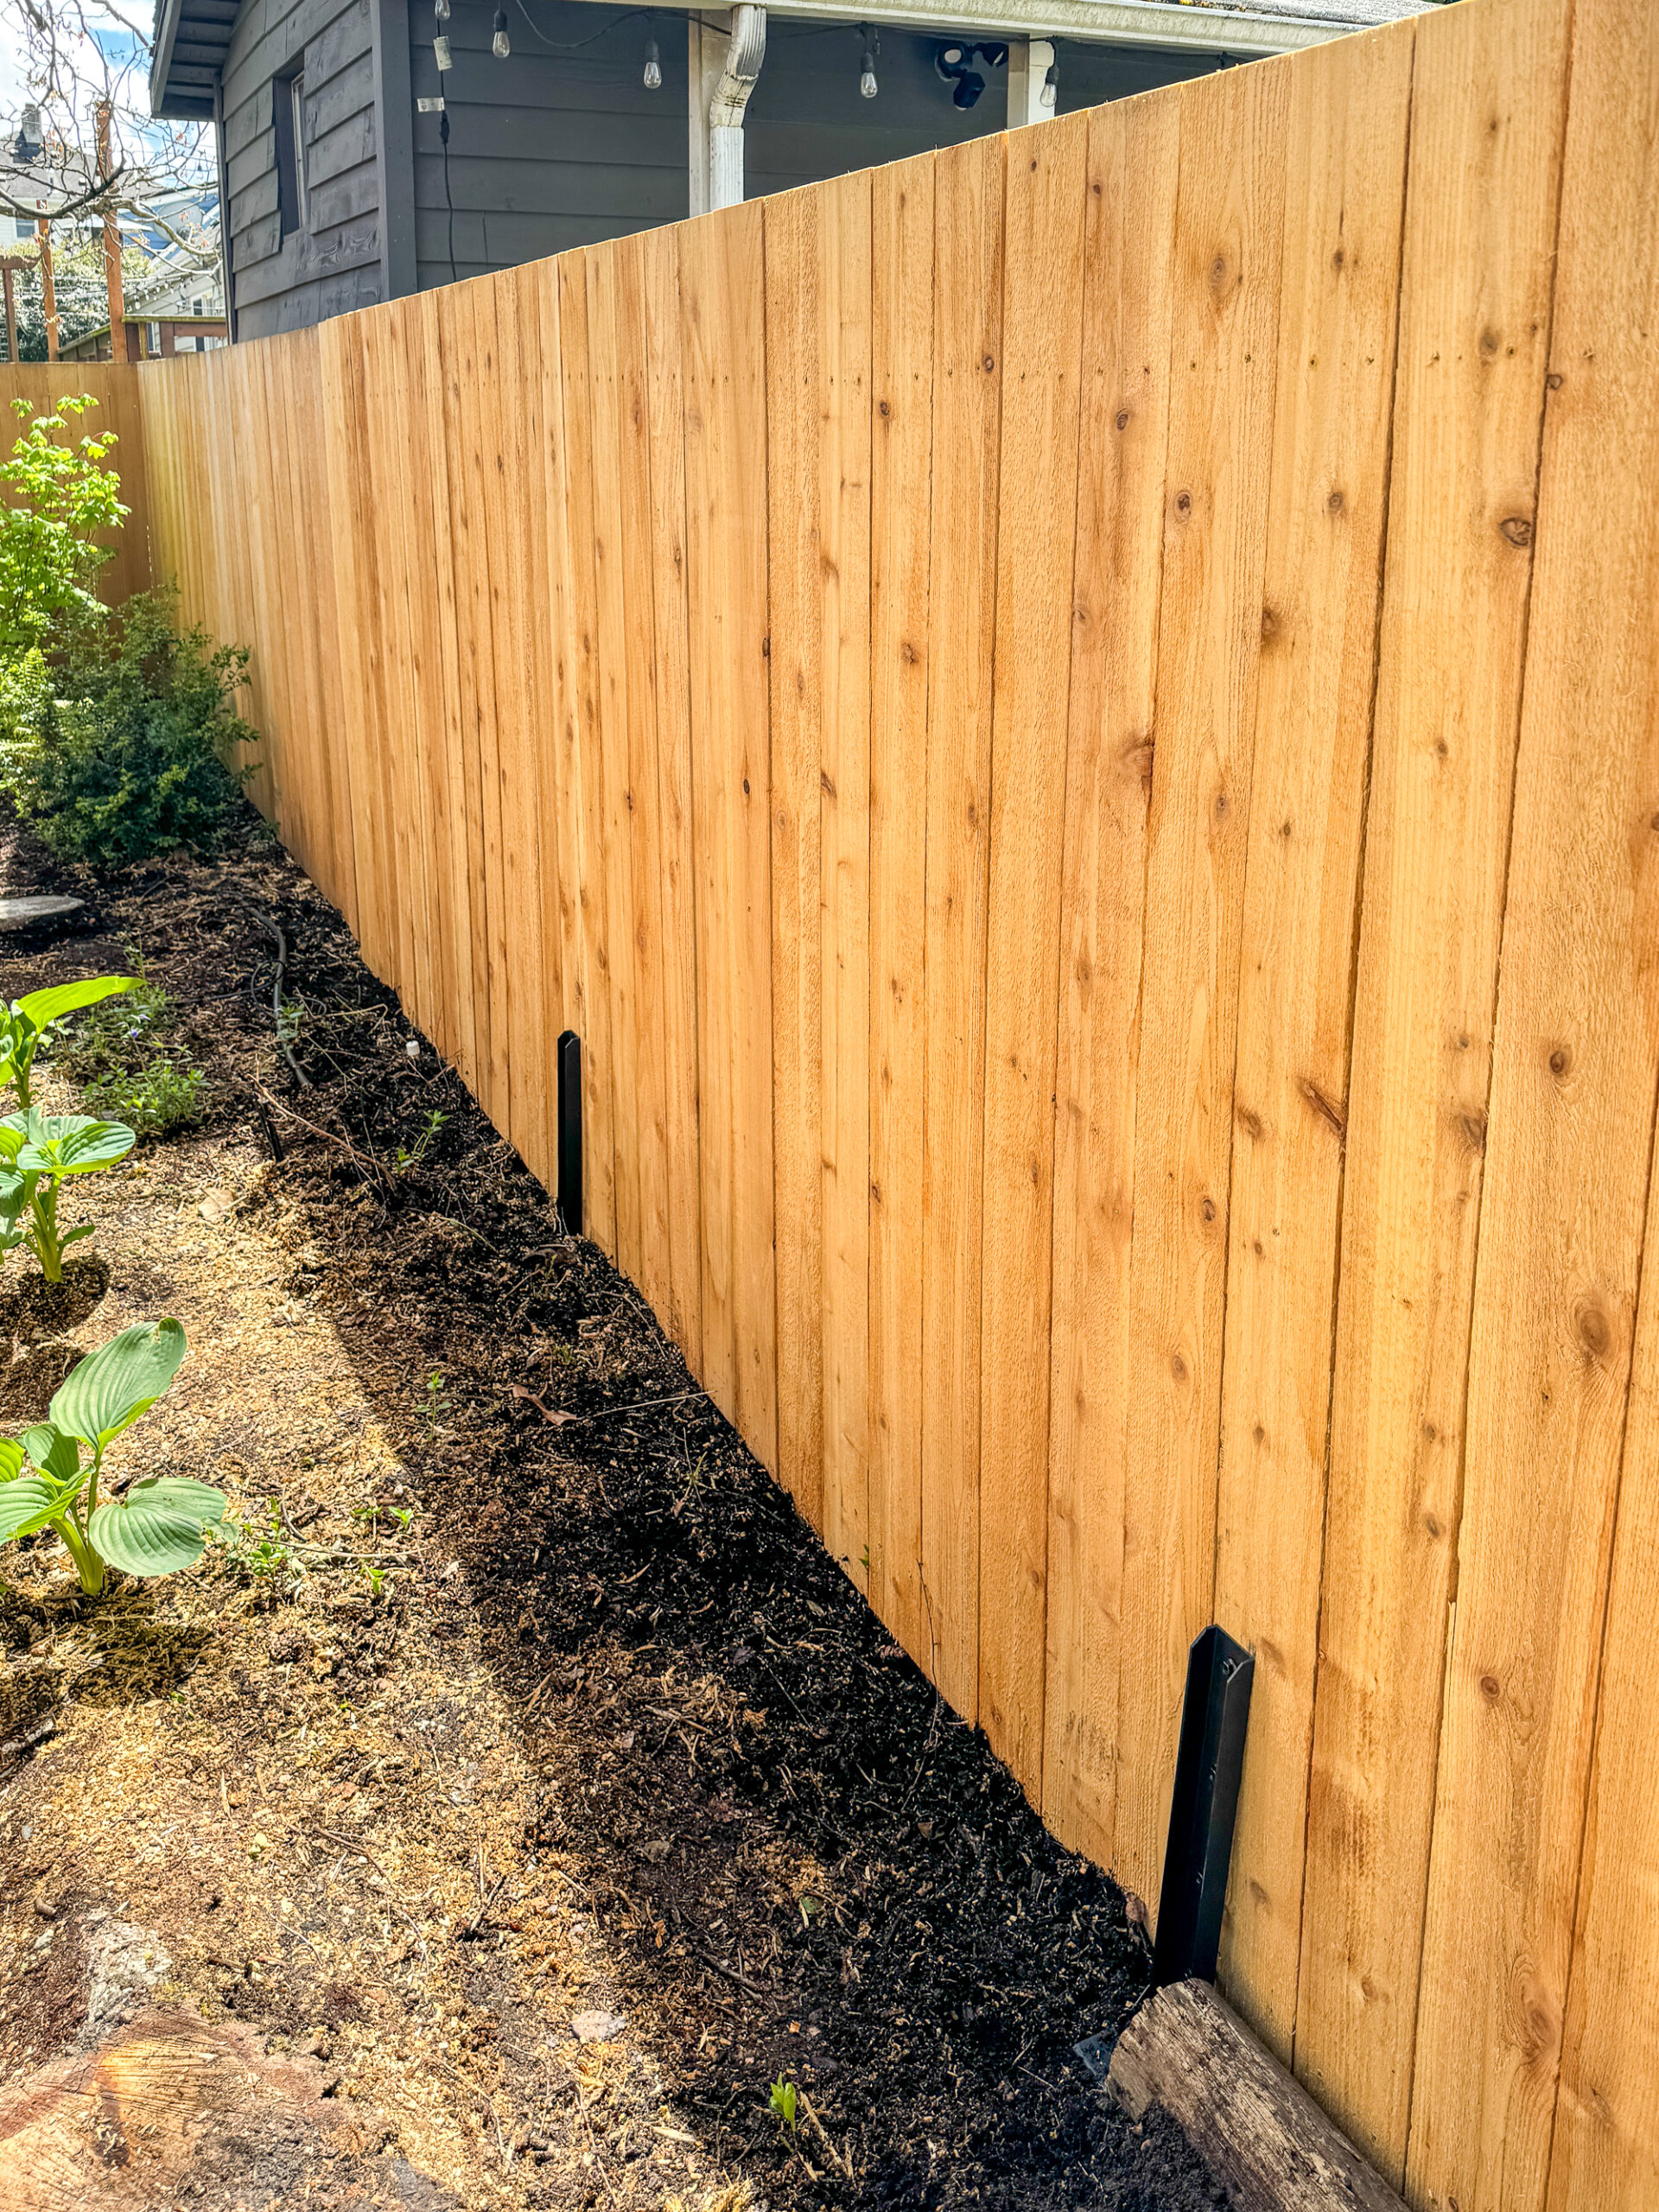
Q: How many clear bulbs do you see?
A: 5